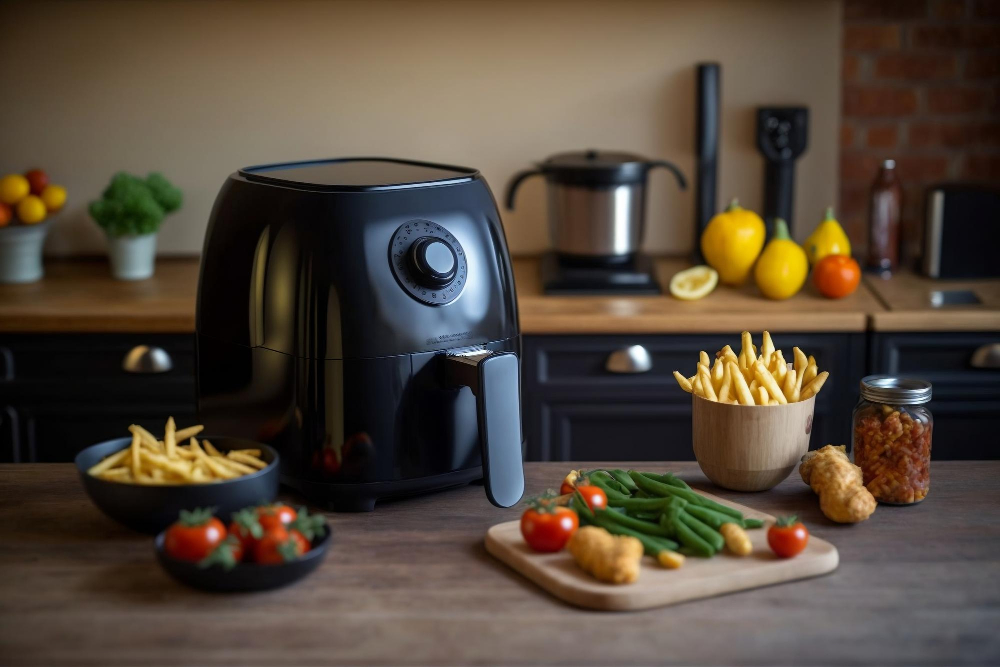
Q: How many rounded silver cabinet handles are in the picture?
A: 3